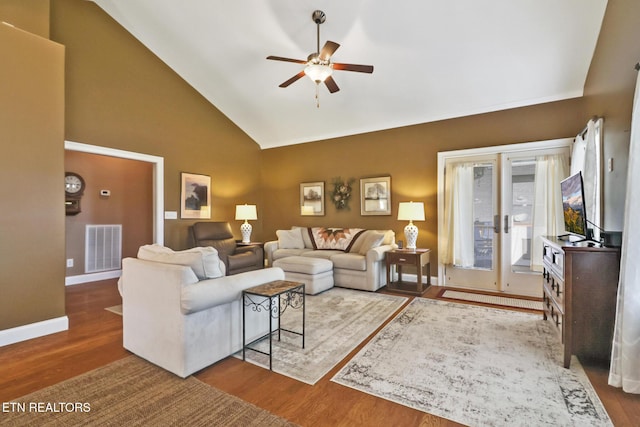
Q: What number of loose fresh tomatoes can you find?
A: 0